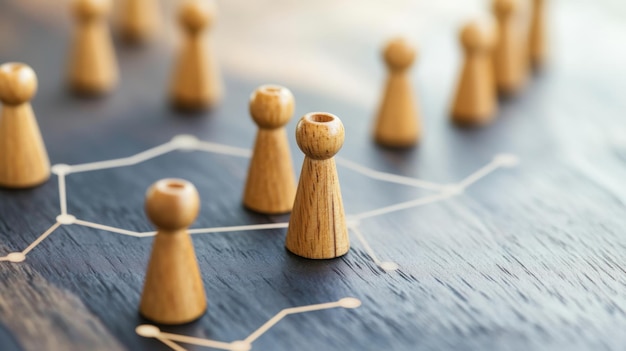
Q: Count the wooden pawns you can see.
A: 11